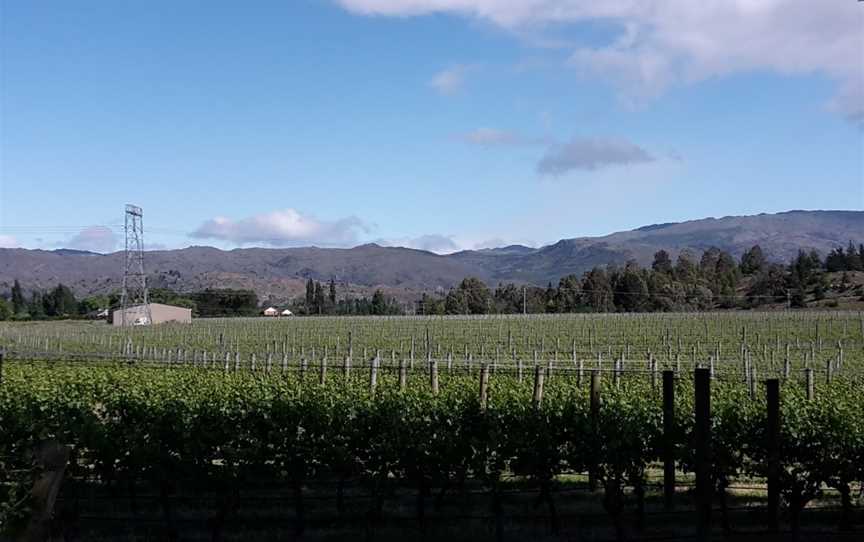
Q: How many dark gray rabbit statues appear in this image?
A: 0